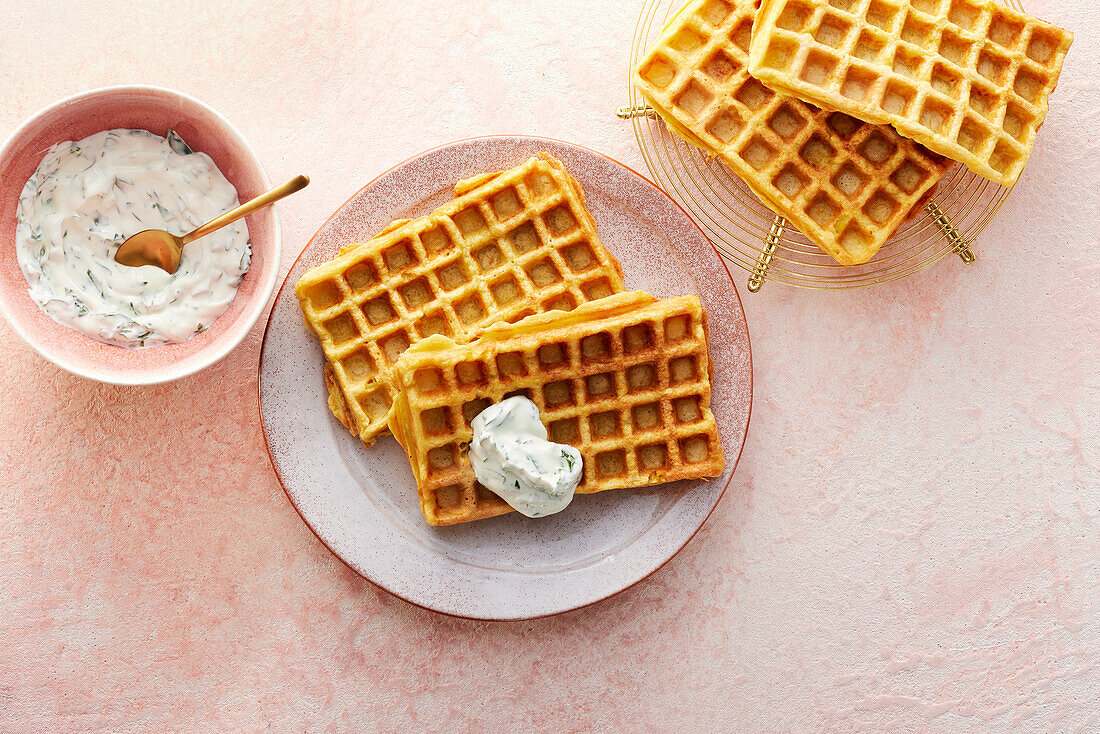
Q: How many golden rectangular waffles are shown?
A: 4